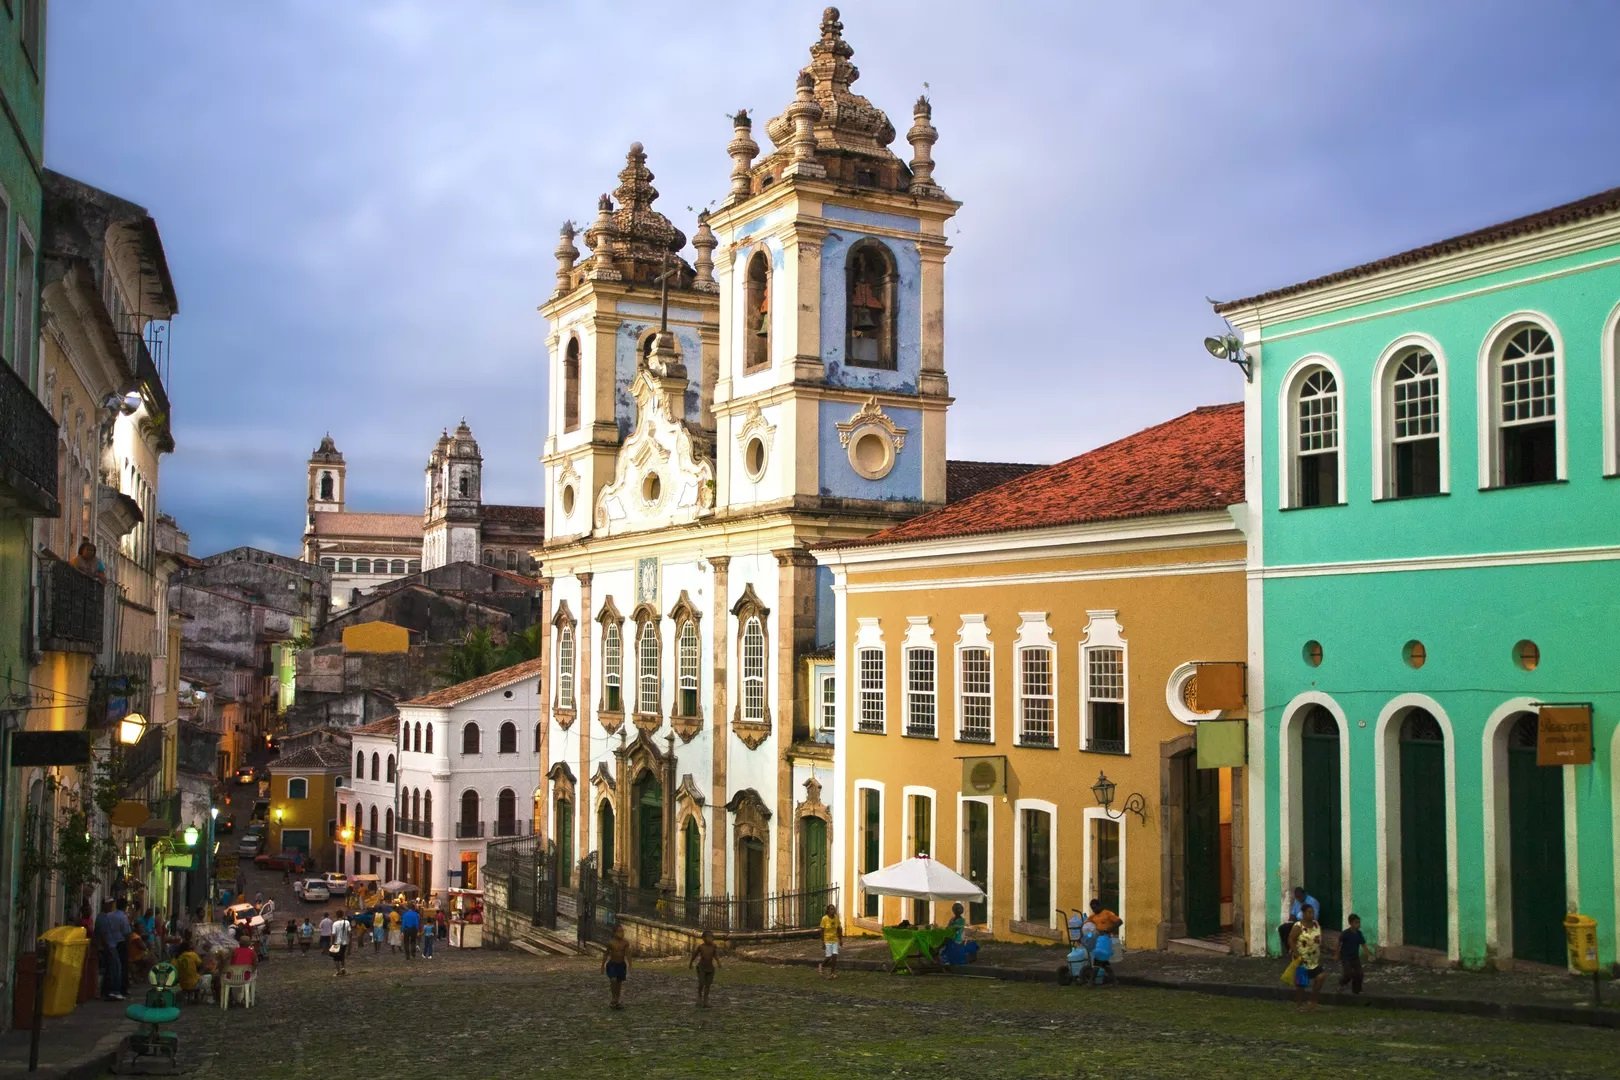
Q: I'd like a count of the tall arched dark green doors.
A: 3